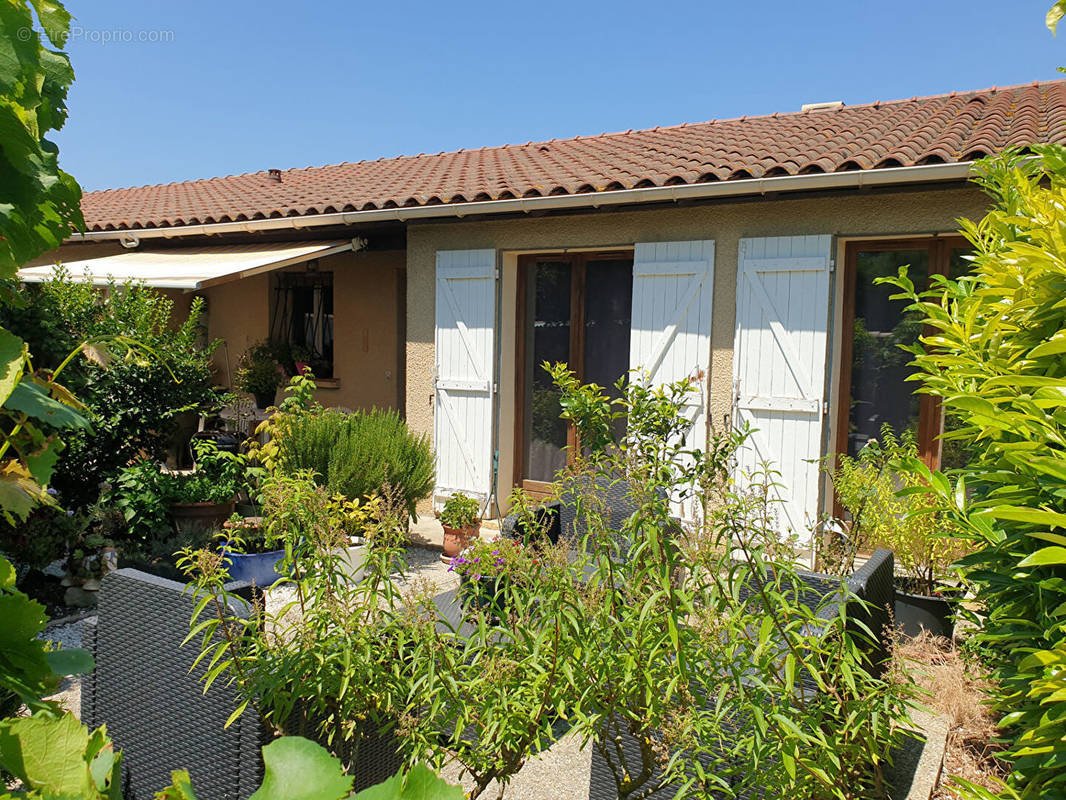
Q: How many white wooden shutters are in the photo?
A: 3